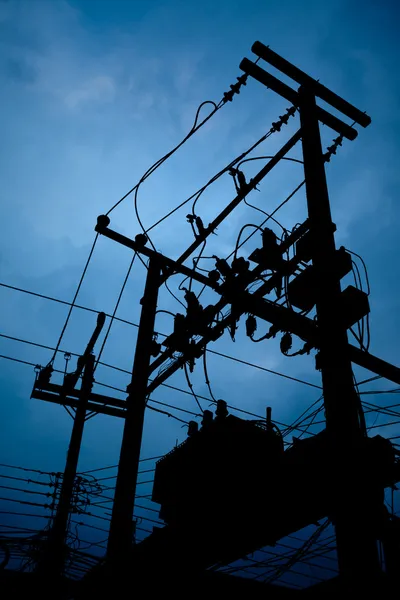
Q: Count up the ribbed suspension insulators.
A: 3